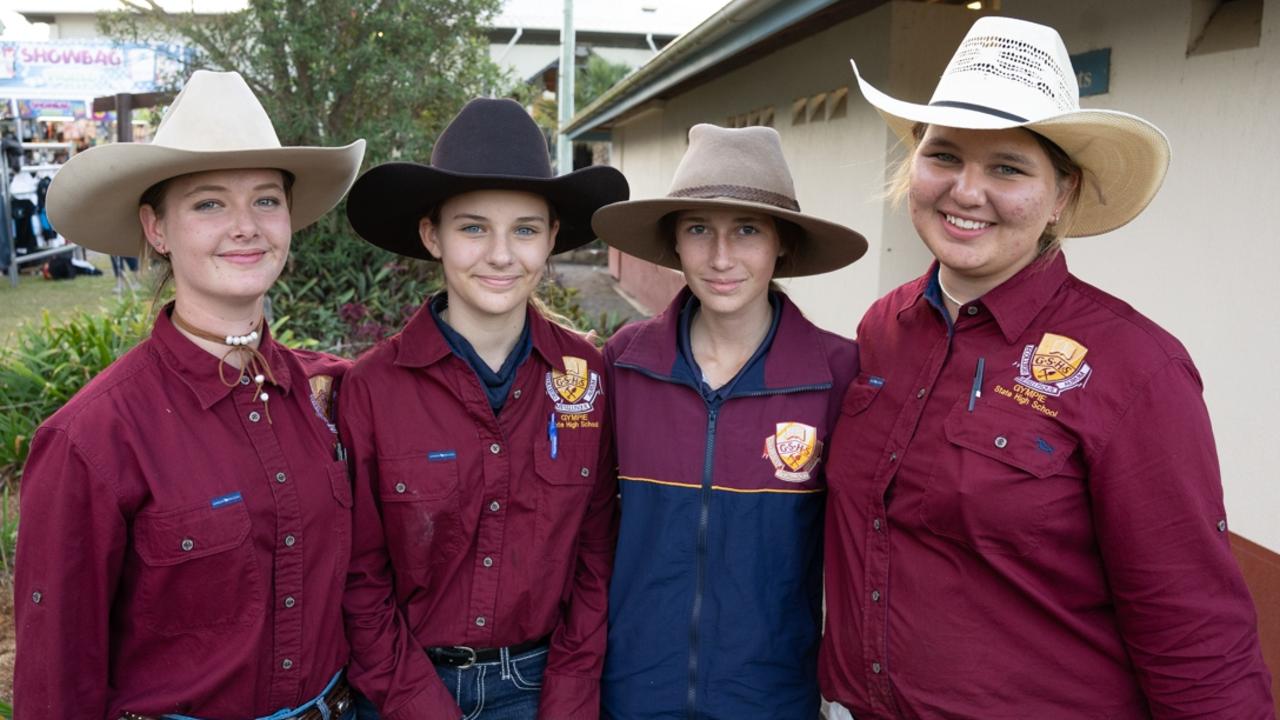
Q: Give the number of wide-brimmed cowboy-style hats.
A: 4